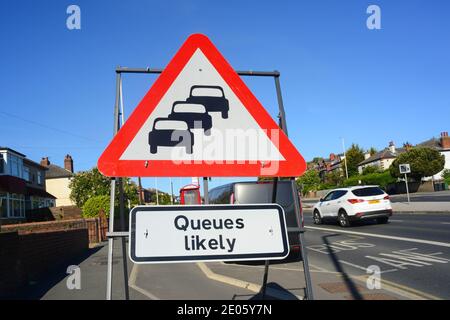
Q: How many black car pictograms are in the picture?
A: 3